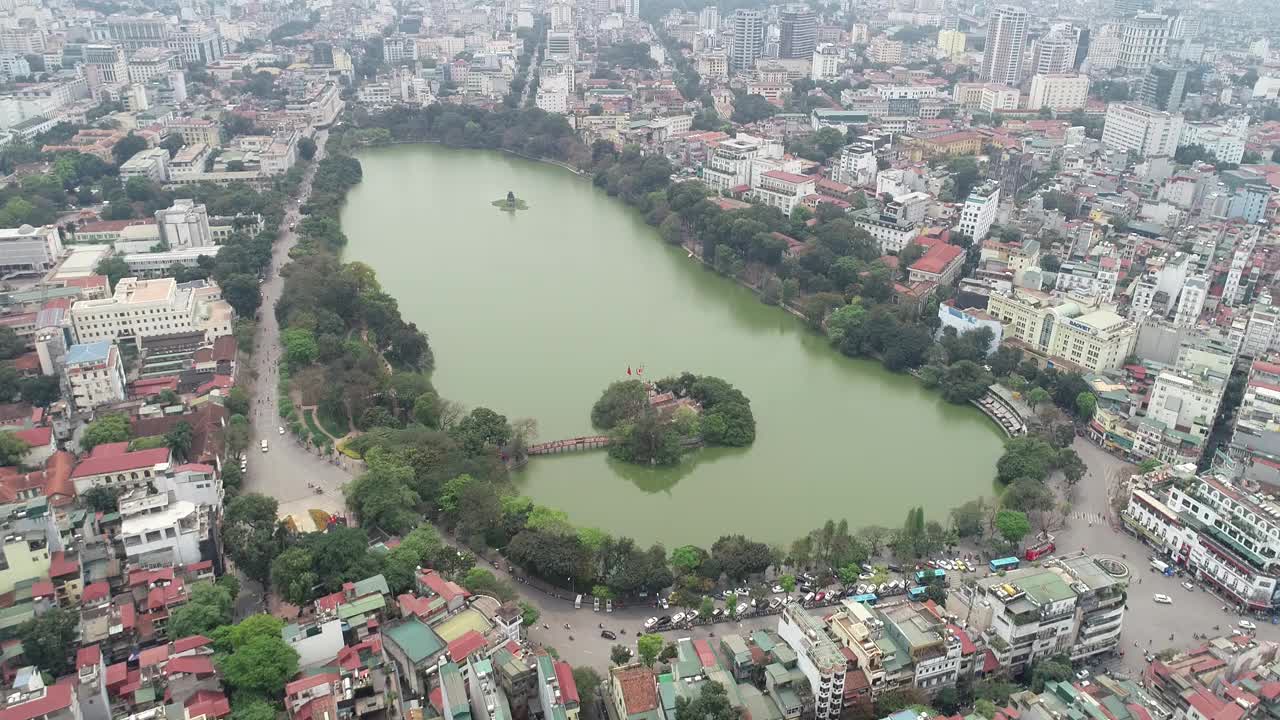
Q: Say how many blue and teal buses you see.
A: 4